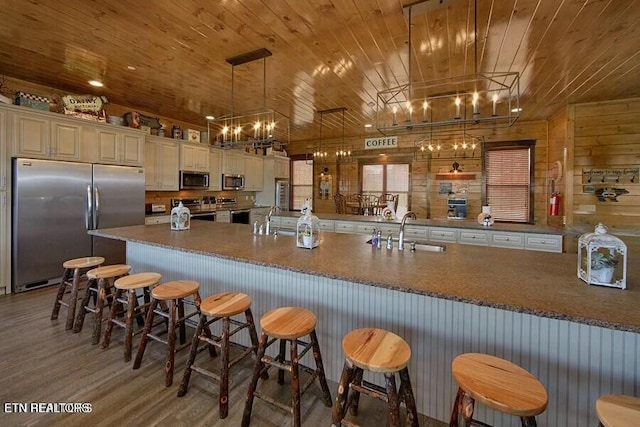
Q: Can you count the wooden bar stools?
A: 9